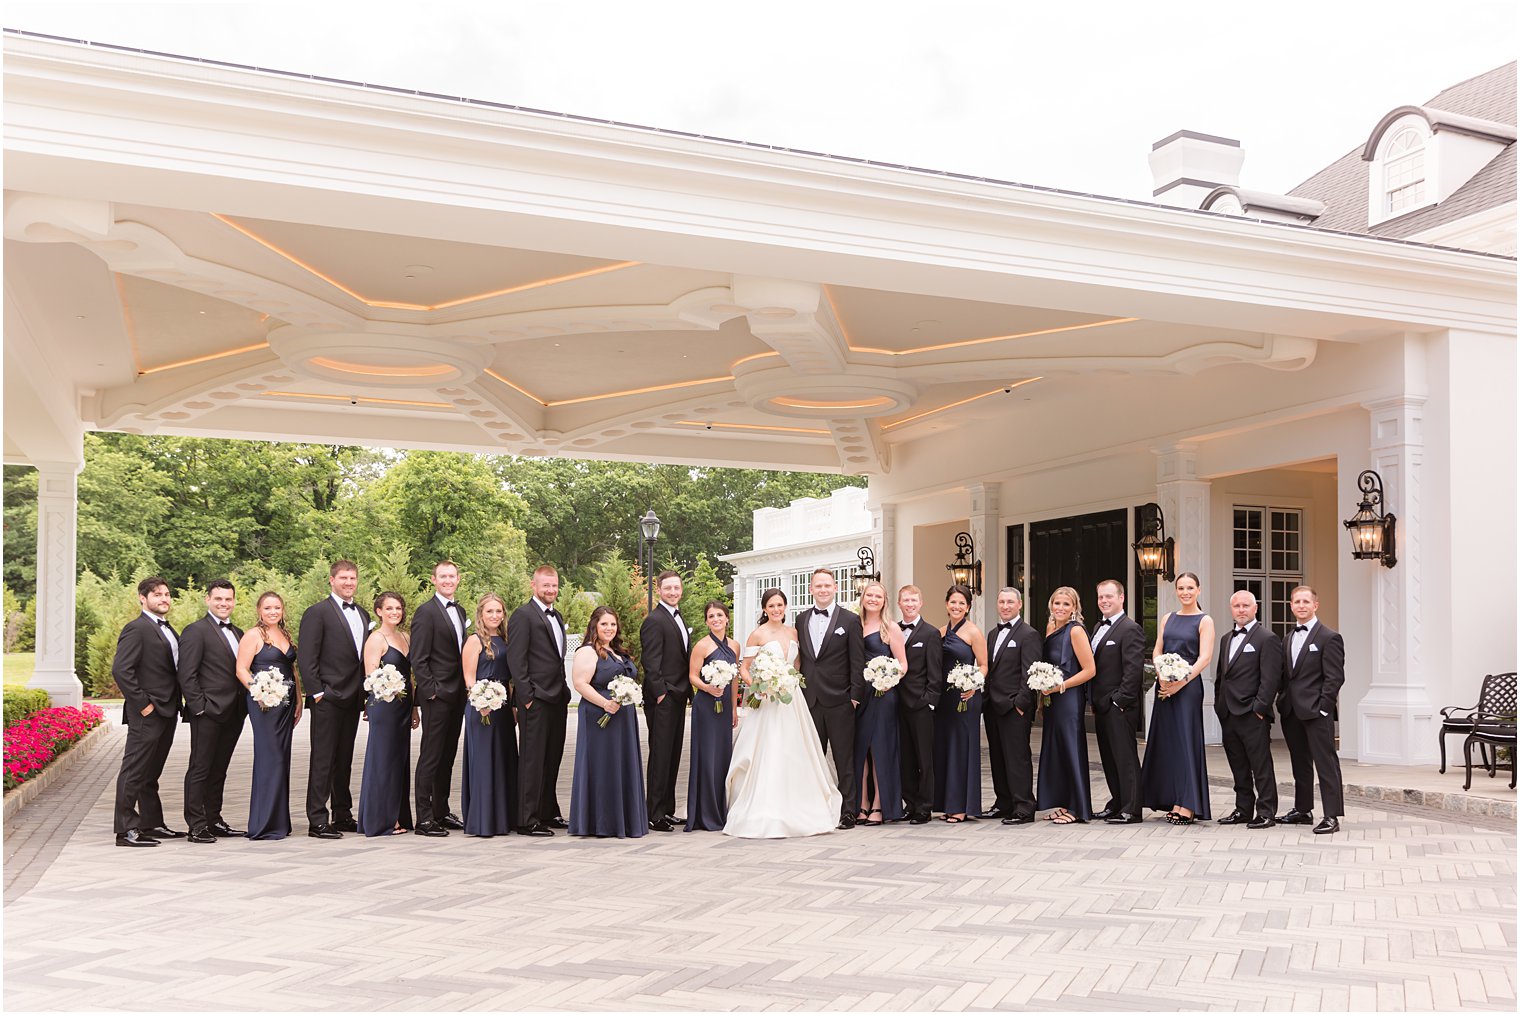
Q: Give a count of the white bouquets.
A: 10